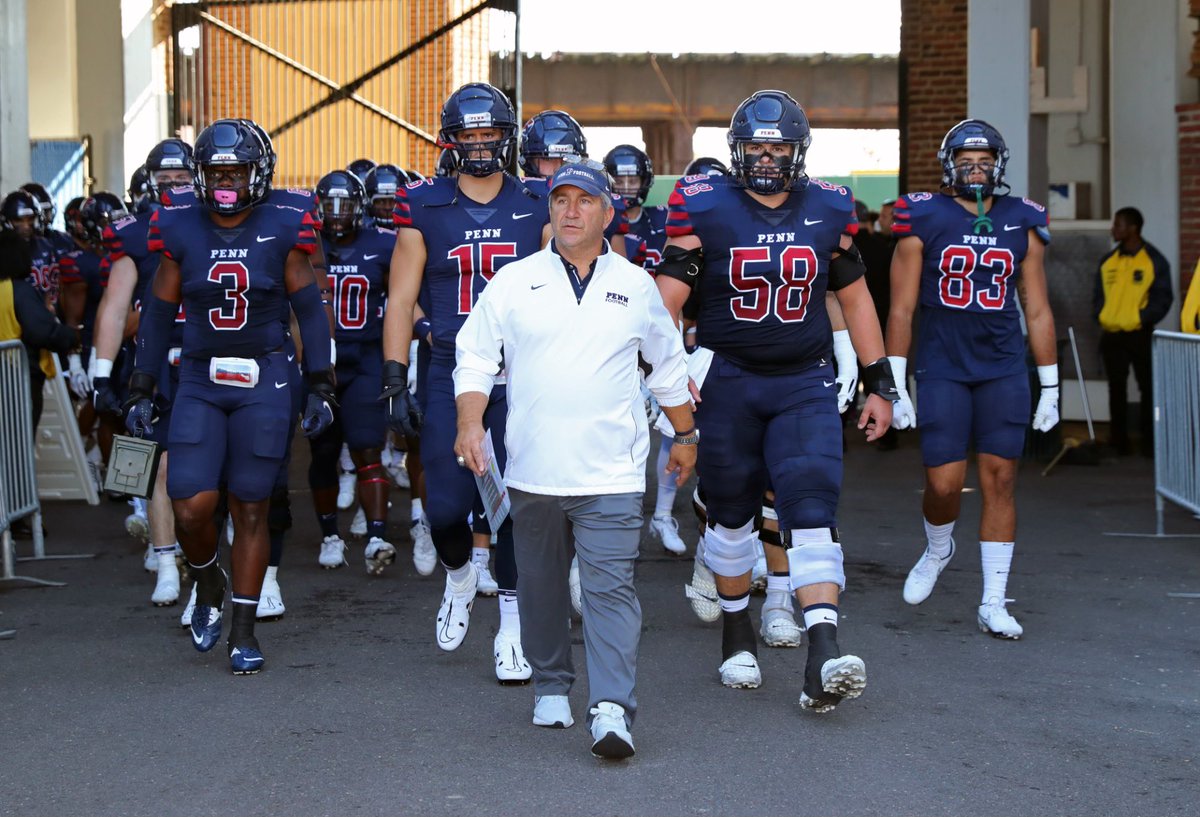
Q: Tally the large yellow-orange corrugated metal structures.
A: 1